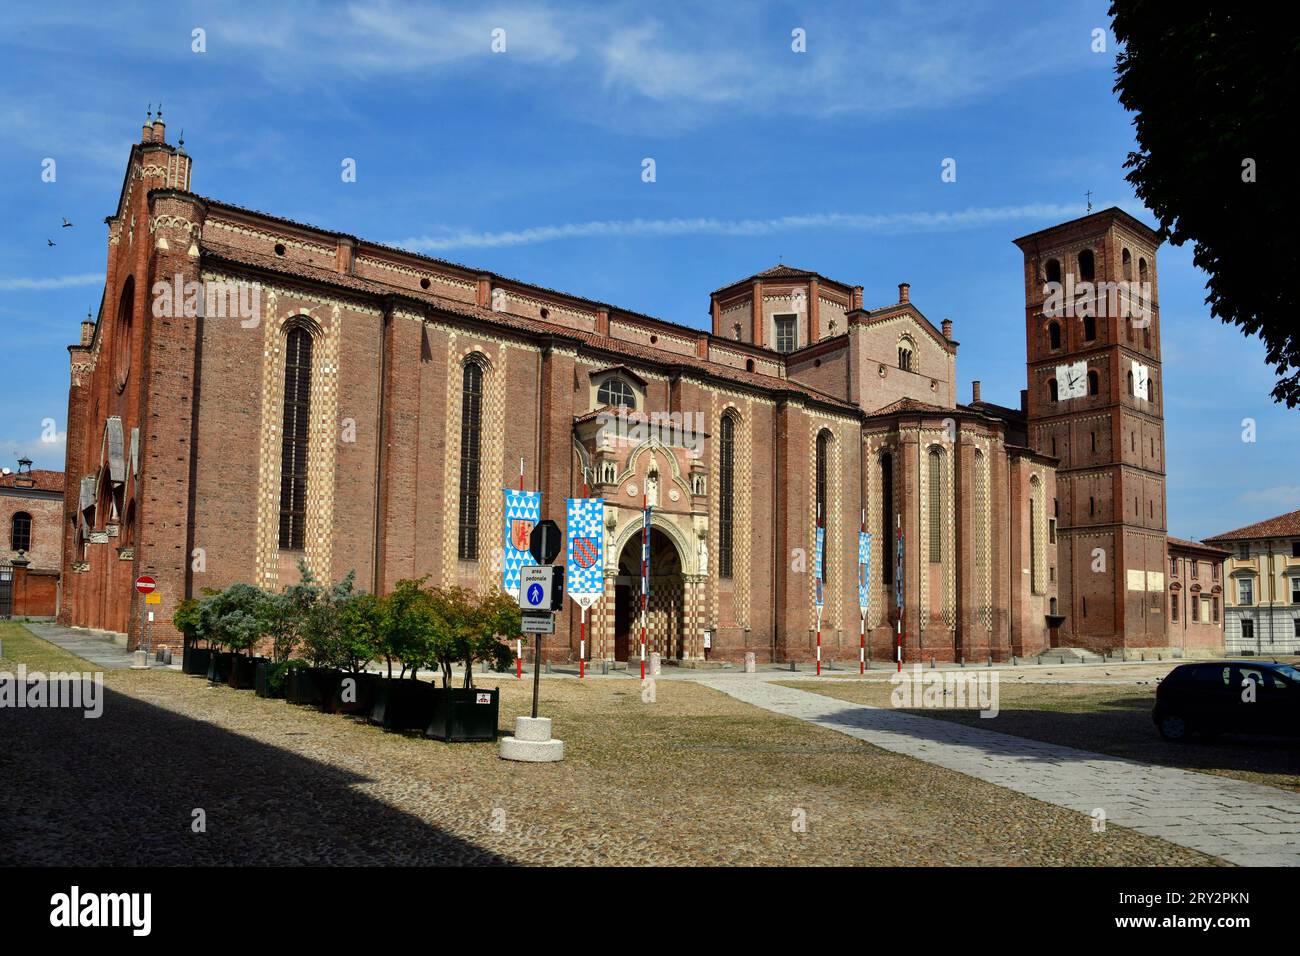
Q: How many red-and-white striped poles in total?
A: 6